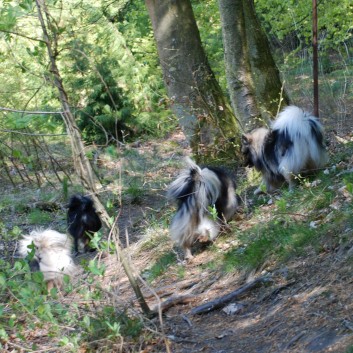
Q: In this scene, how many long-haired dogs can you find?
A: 4